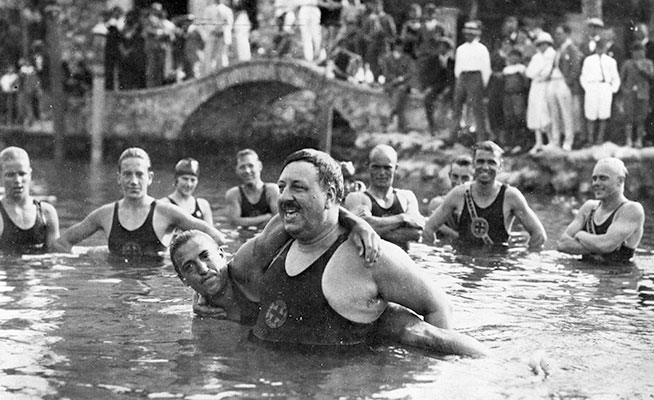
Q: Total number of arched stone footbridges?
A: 1